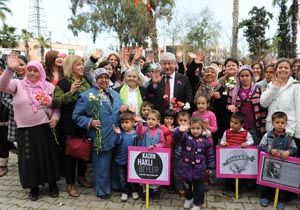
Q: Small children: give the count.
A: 9